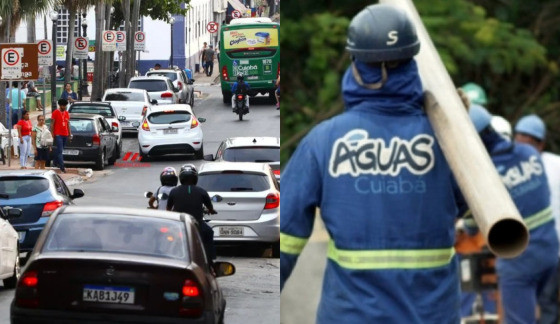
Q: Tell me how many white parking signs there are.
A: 6